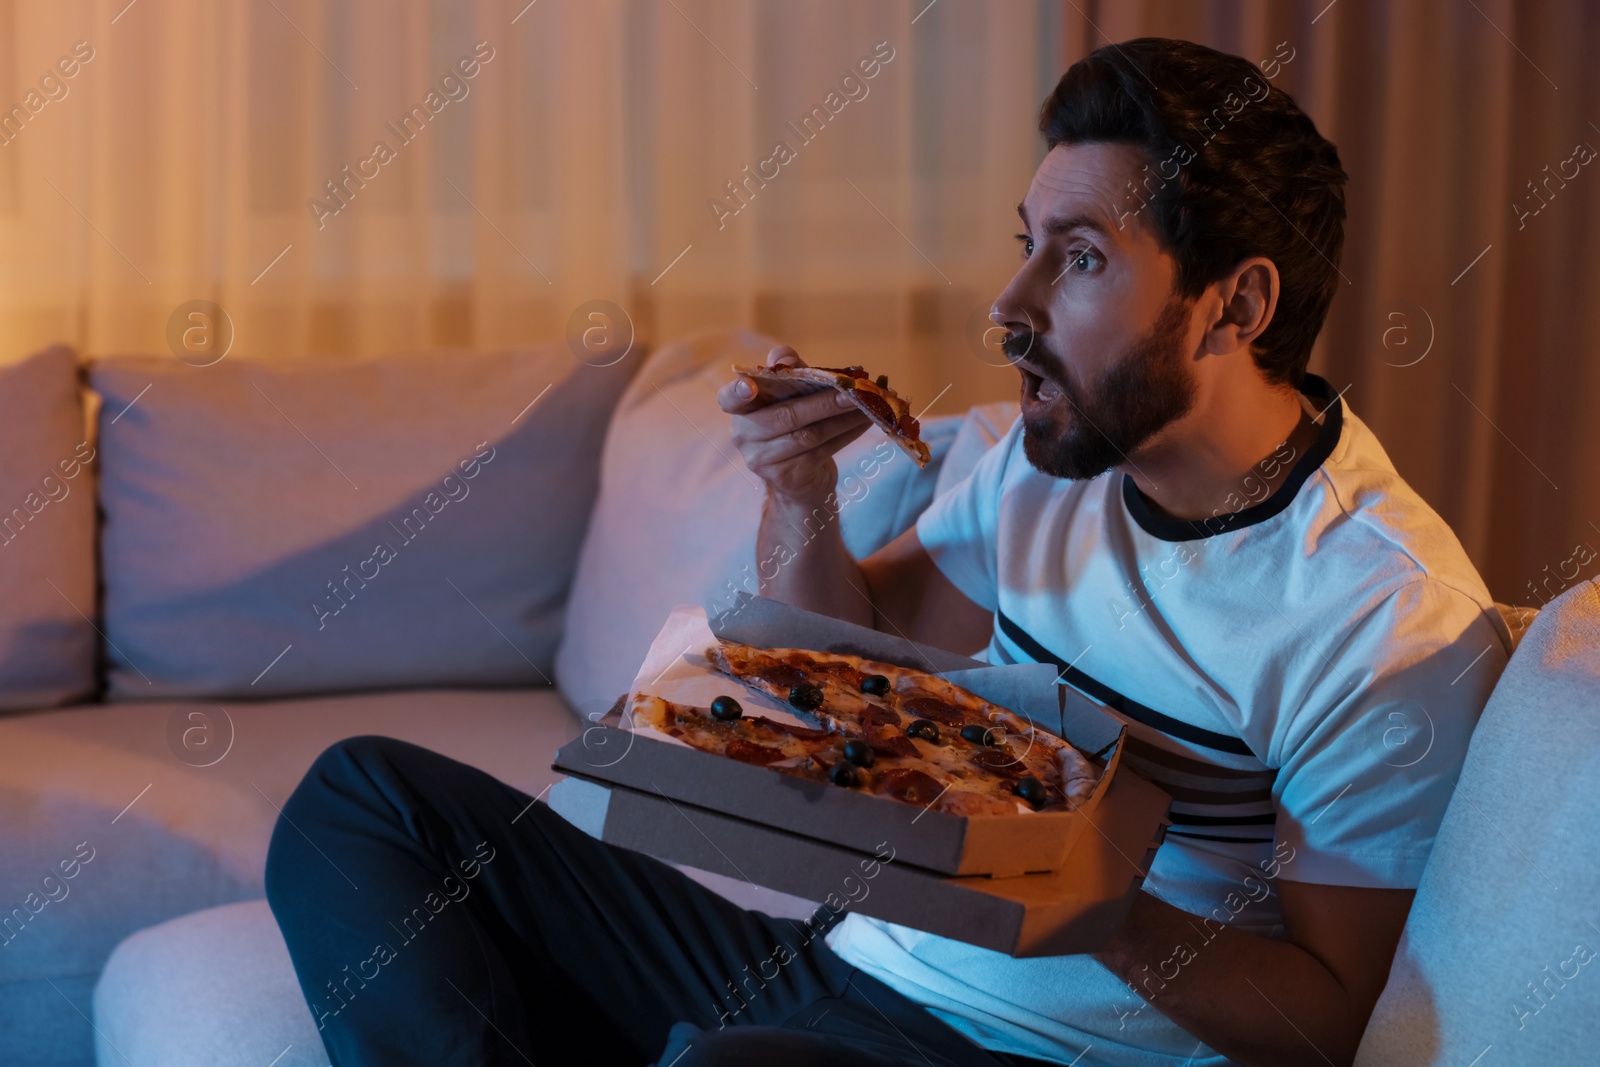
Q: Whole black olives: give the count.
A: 8